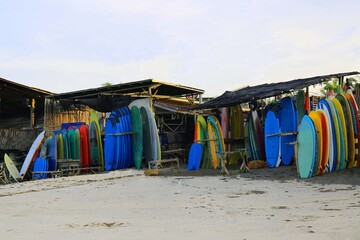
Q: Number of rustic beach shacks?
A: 3